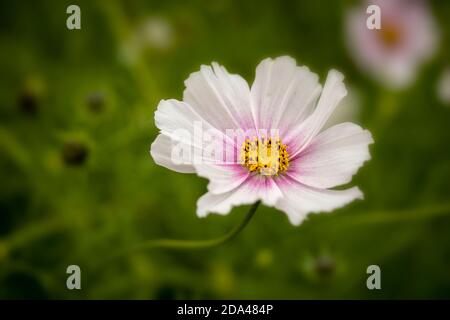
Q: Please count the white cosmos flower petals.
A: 8